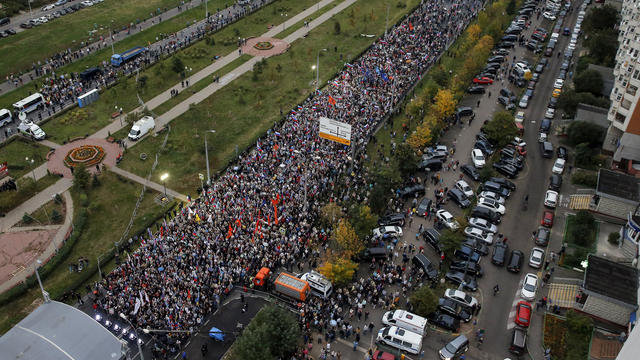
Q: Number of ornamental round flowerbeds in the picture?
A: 2